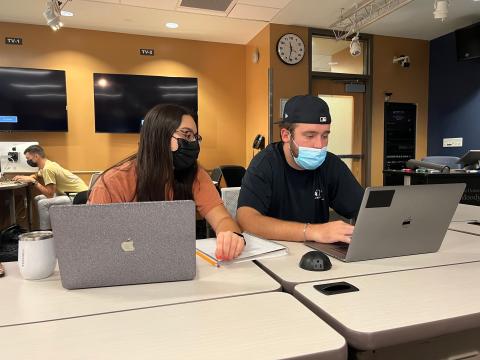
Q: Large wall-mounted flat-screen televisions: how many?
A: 2